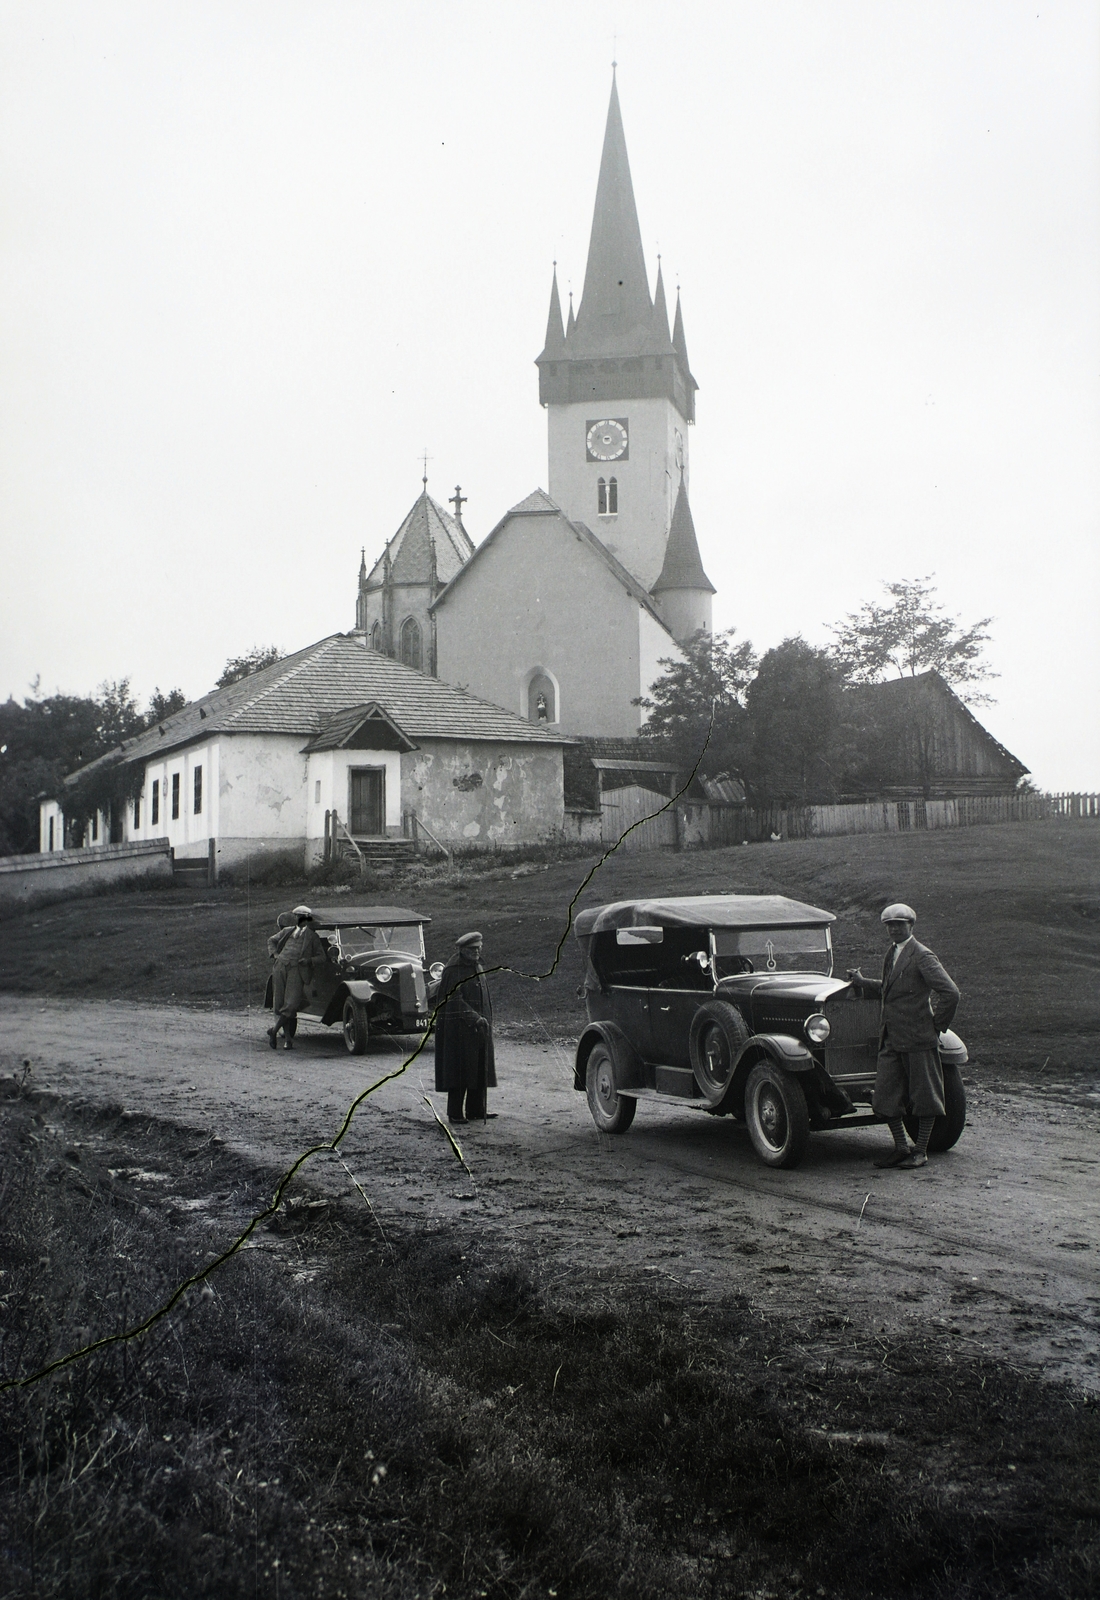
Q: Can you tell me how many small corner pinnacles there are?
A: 4